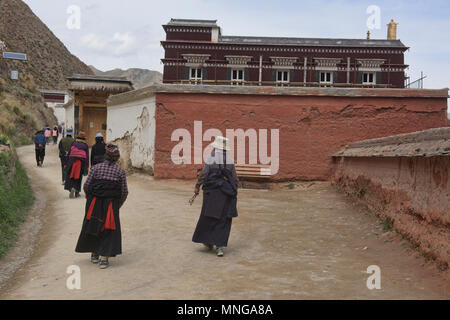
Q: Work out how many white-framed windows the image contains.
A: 5